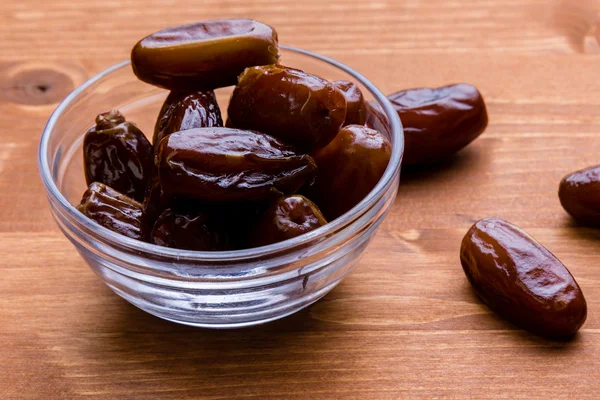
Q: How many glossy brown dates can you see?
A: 13